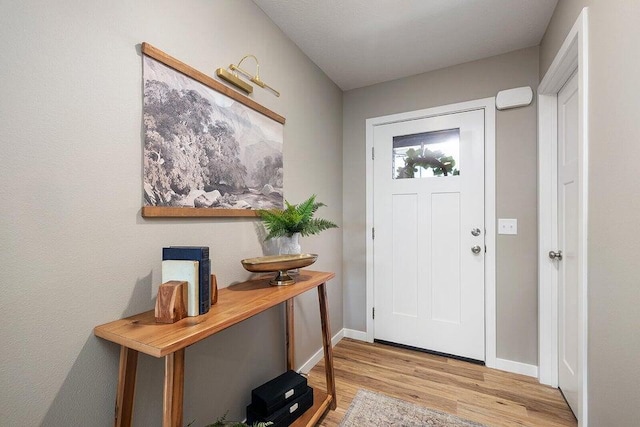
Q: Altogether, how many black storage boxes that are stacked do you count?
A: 2